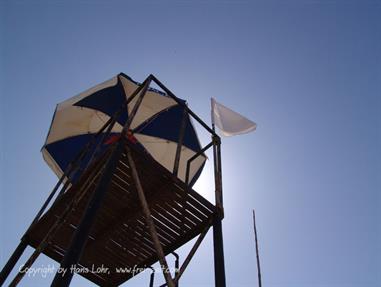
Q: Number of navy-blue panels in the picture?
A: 3